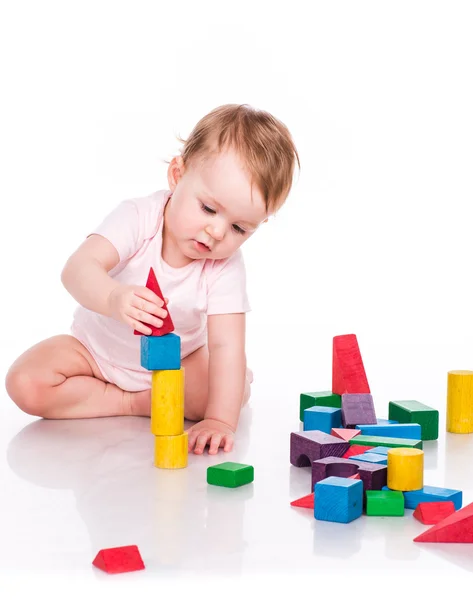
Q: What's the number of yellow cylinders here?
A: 4